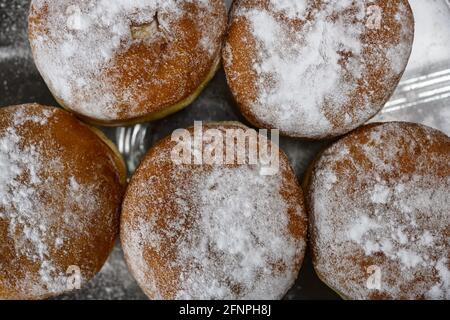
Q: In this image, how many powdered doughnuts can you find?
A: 5